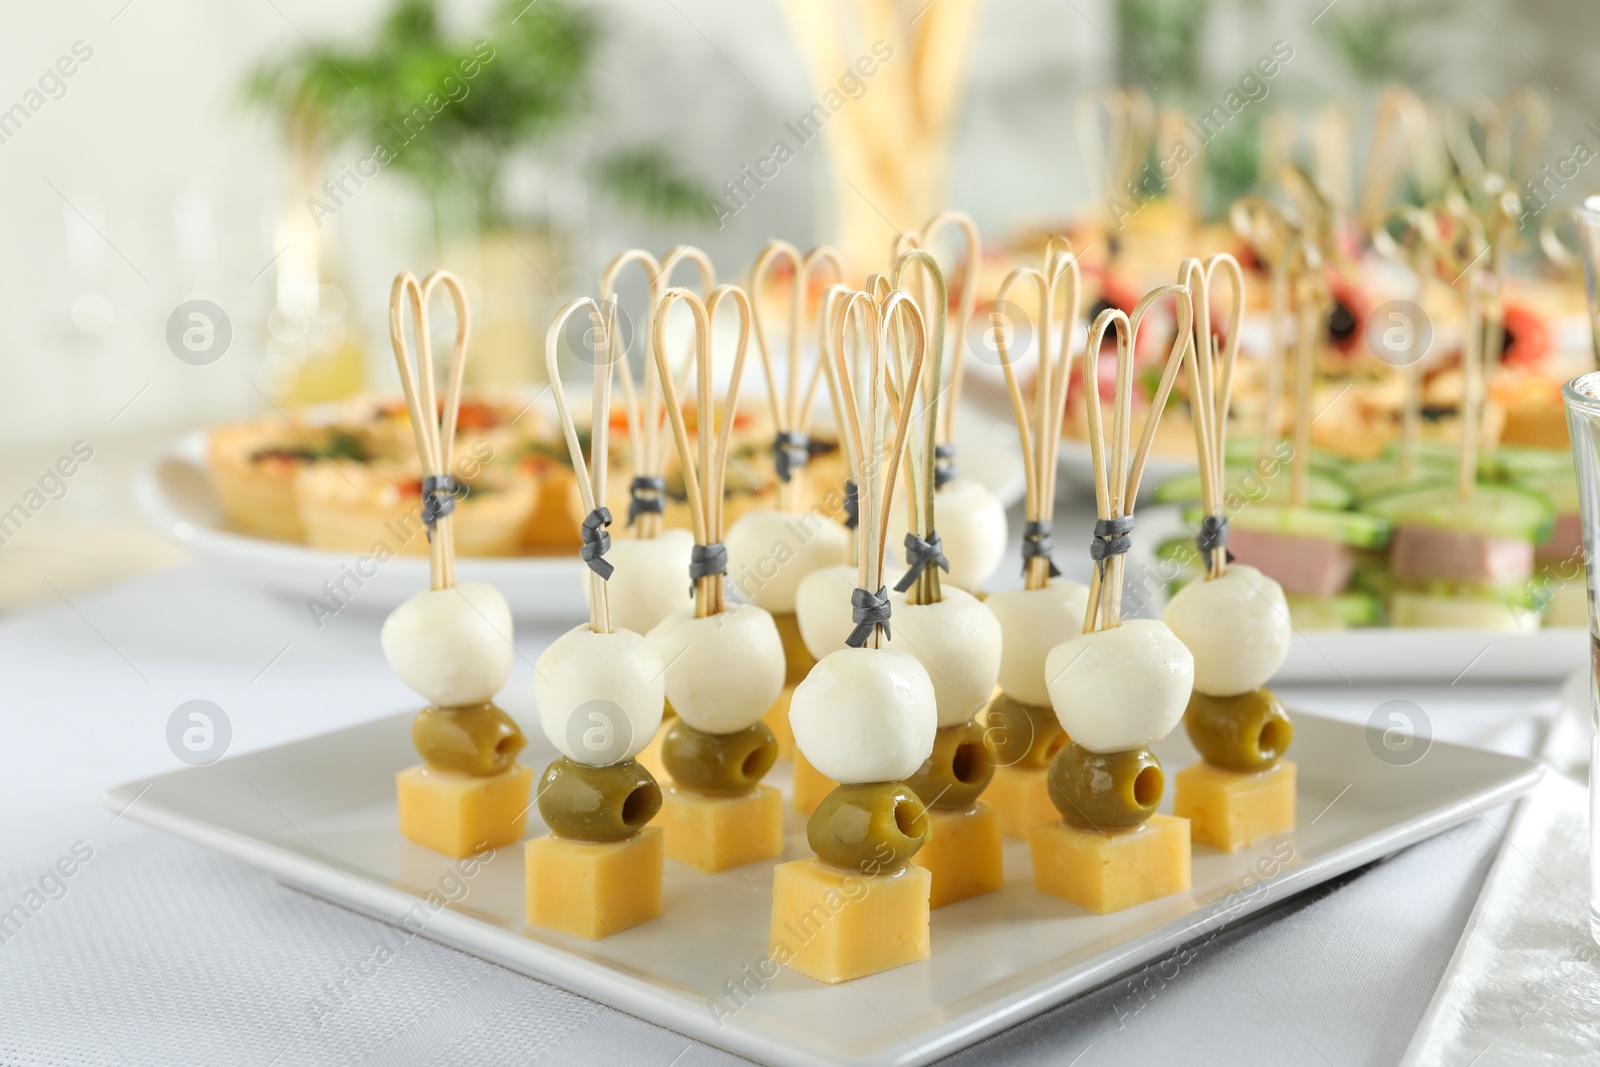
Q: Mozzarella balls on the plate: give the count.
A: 12